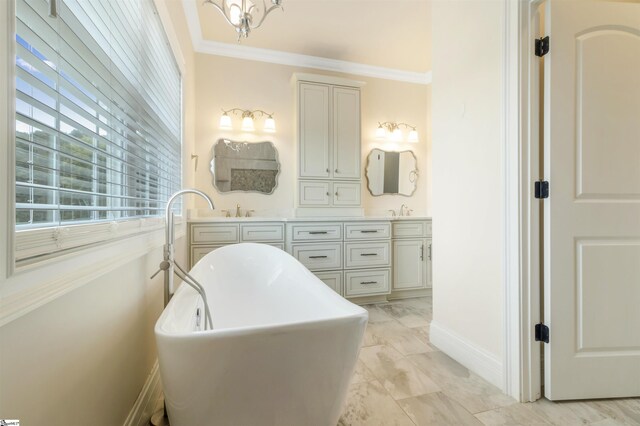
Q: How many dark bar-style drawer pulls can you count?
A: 5